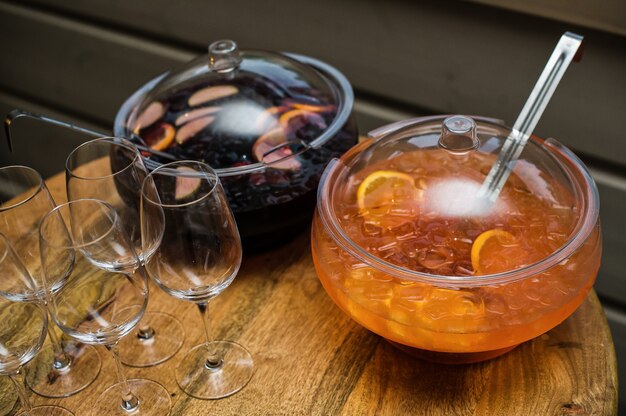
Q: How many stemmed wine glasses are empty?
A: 5